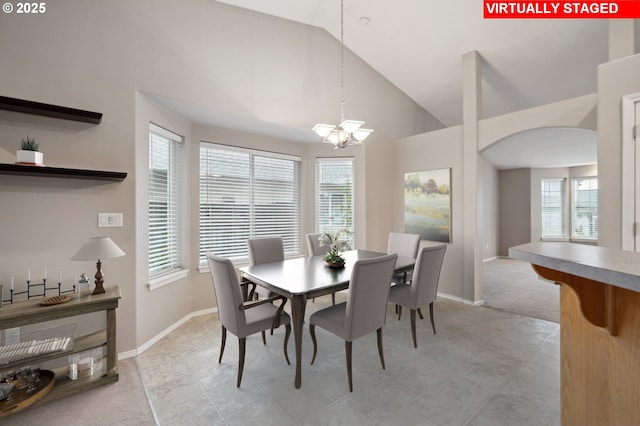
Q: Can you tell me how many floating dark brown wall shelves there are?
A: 2